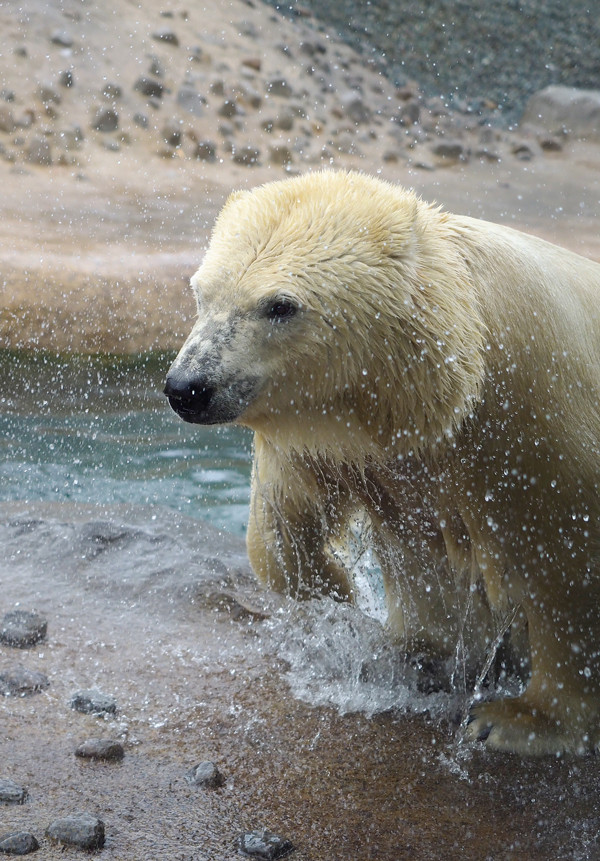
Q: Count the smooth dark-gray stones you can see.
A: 9